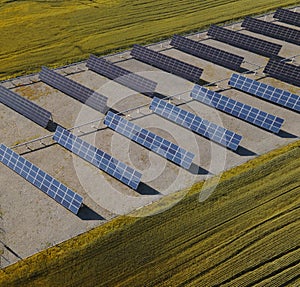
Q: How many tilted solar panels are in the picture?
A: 15